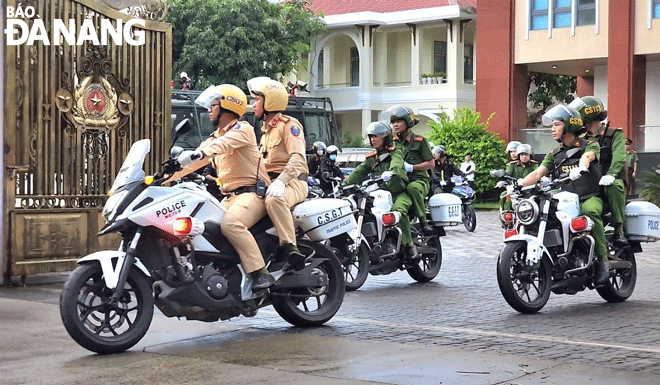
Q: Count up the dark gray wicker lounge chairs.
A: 0